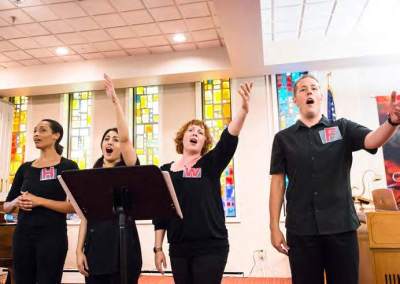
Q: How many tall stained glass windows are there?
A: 5